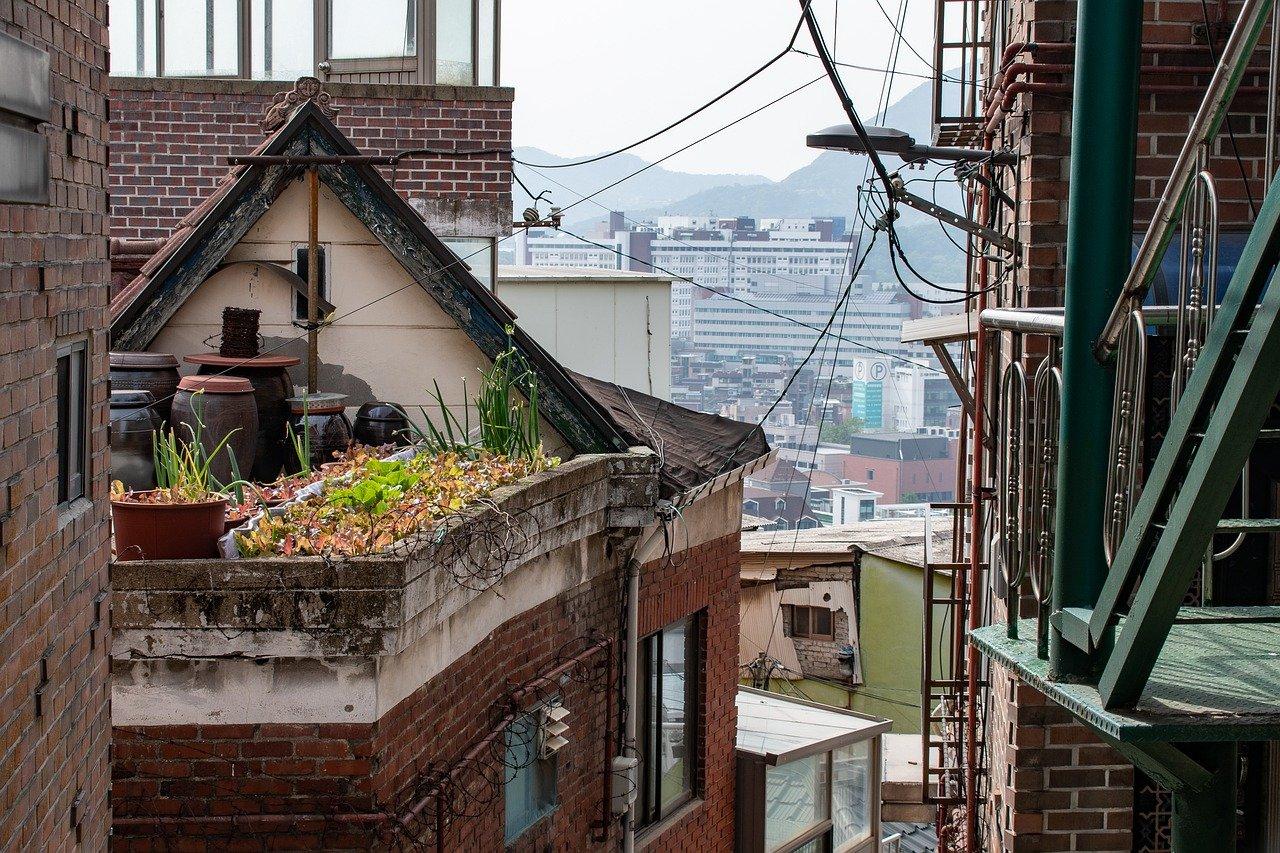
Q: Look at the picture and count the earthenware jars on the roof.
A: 6